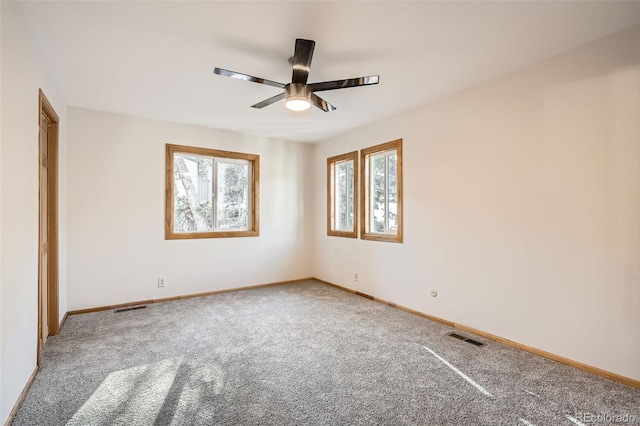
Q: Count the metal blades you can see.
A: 5